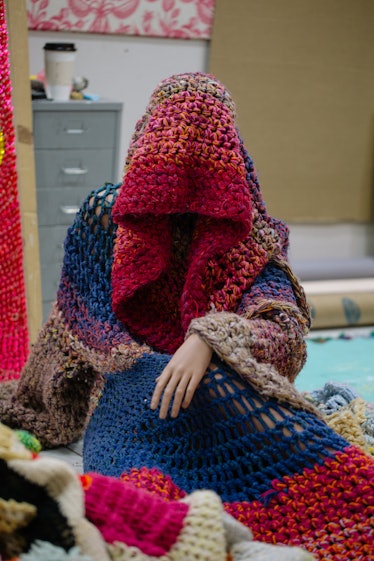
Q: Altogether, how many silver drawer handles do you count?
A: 3